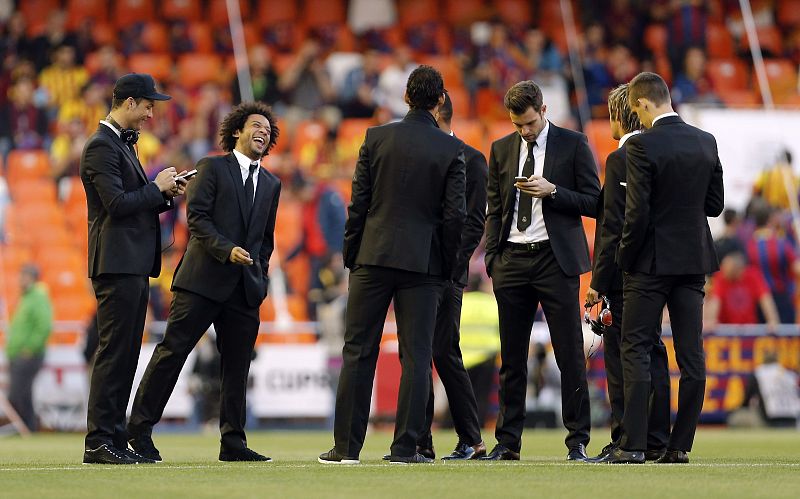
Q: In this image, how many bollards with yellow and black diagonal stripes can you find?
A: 0